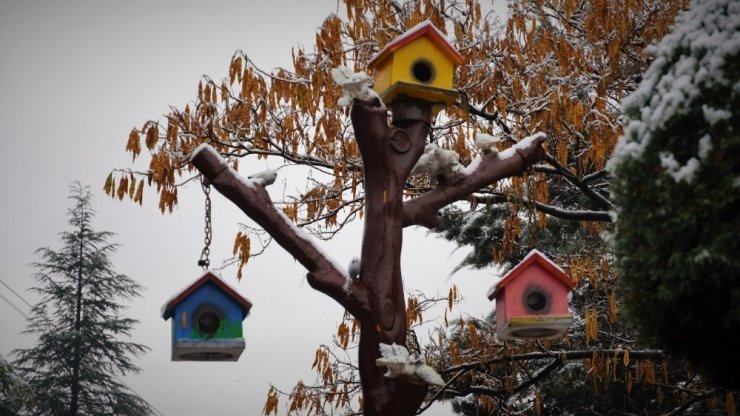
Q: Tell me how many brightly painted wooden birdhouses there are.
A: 3